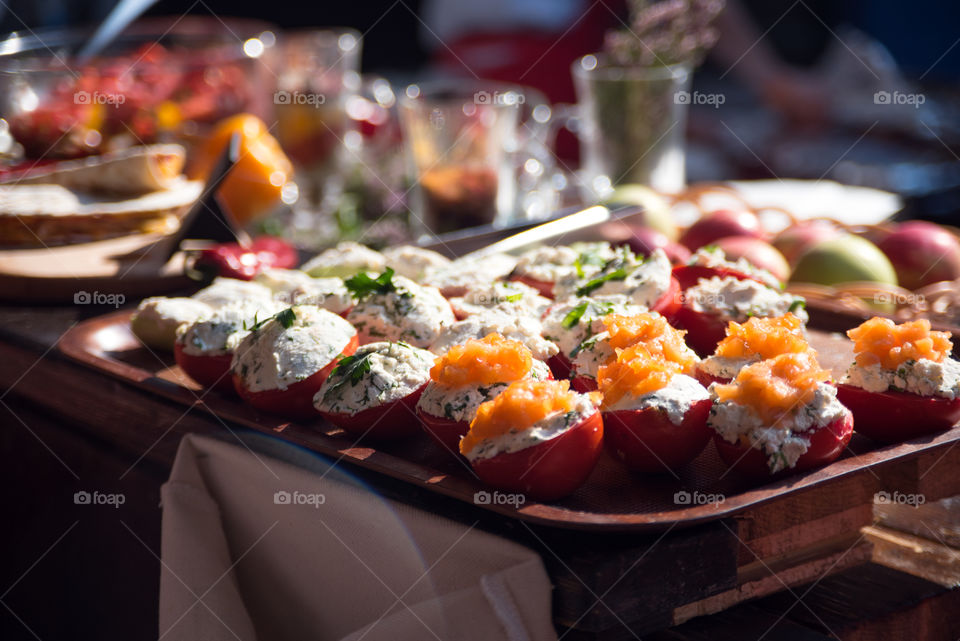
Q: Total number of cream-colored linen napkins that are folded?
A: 1